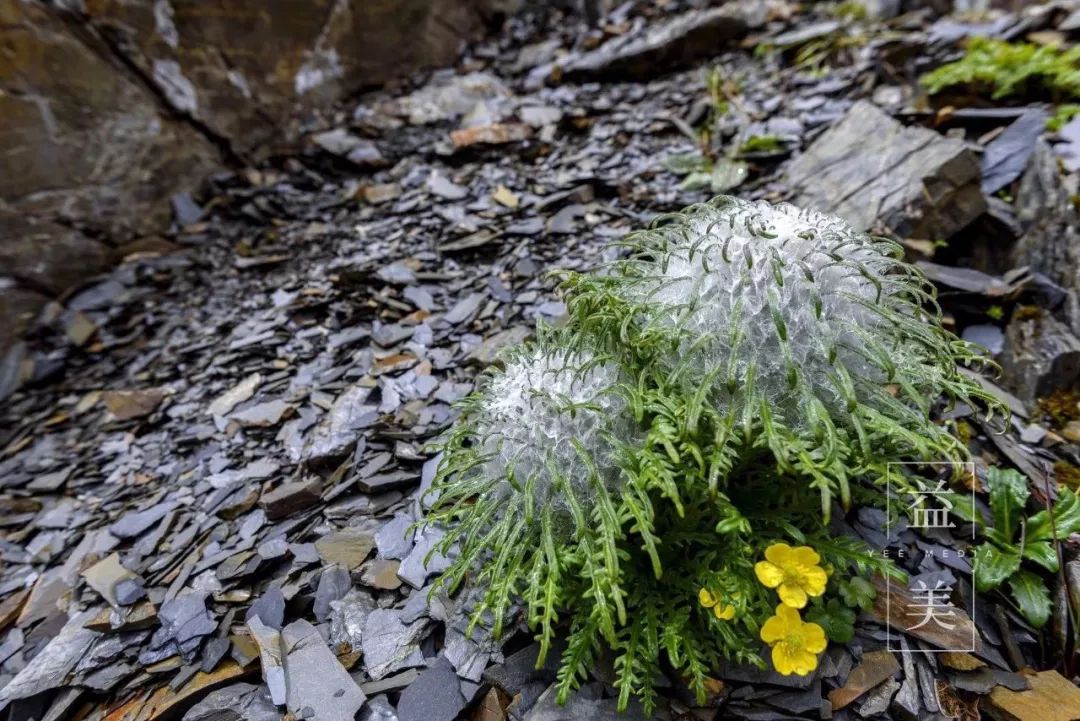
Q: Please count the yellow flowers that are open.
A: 2